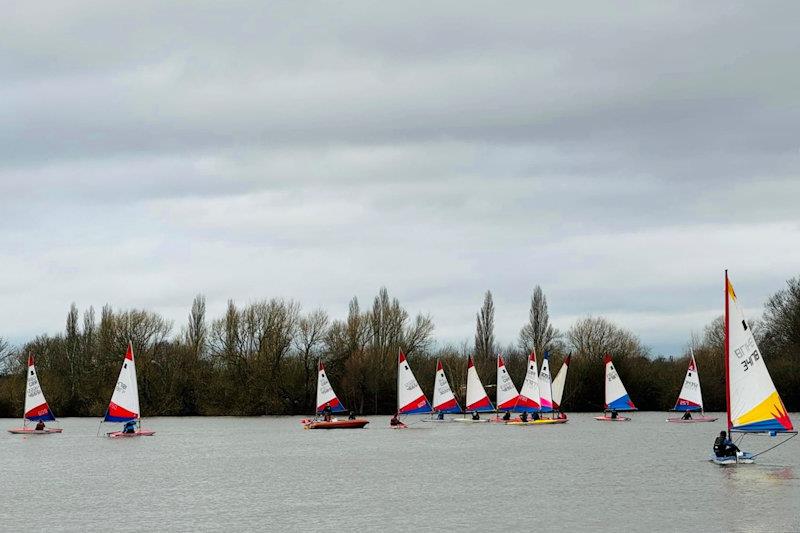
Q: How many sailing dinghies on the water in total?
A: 13